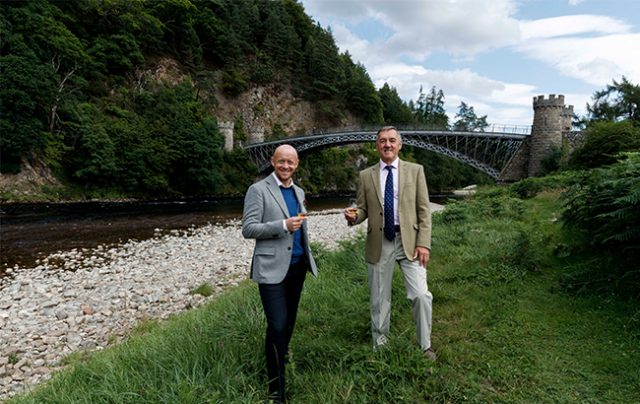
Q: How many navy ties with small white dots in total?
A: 1